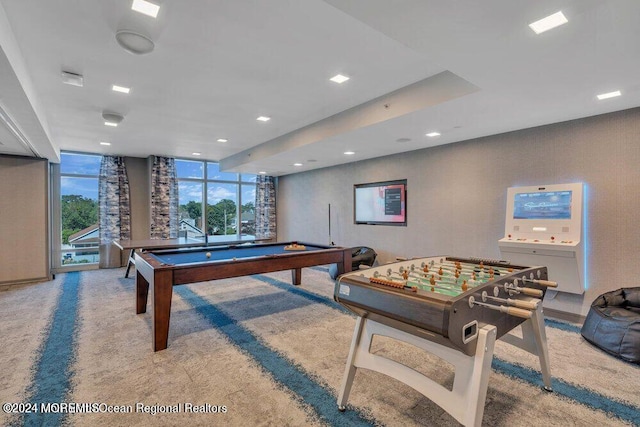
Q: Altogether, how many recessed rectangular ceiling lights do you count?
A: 14